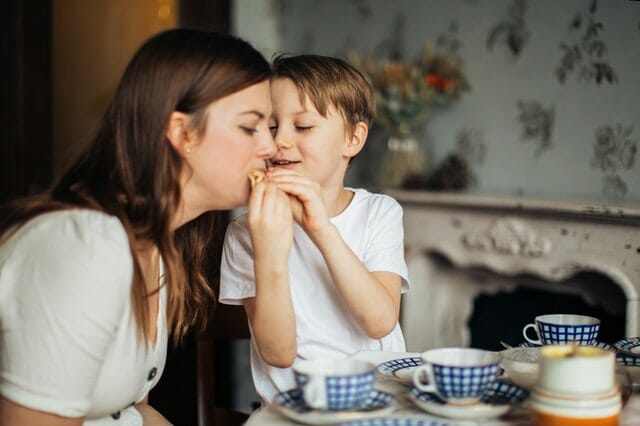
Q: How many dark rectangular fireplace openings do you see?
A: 1